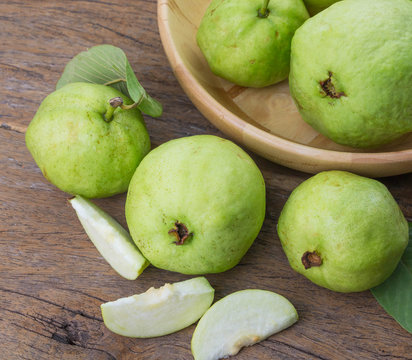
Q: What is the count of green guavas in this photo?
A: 6